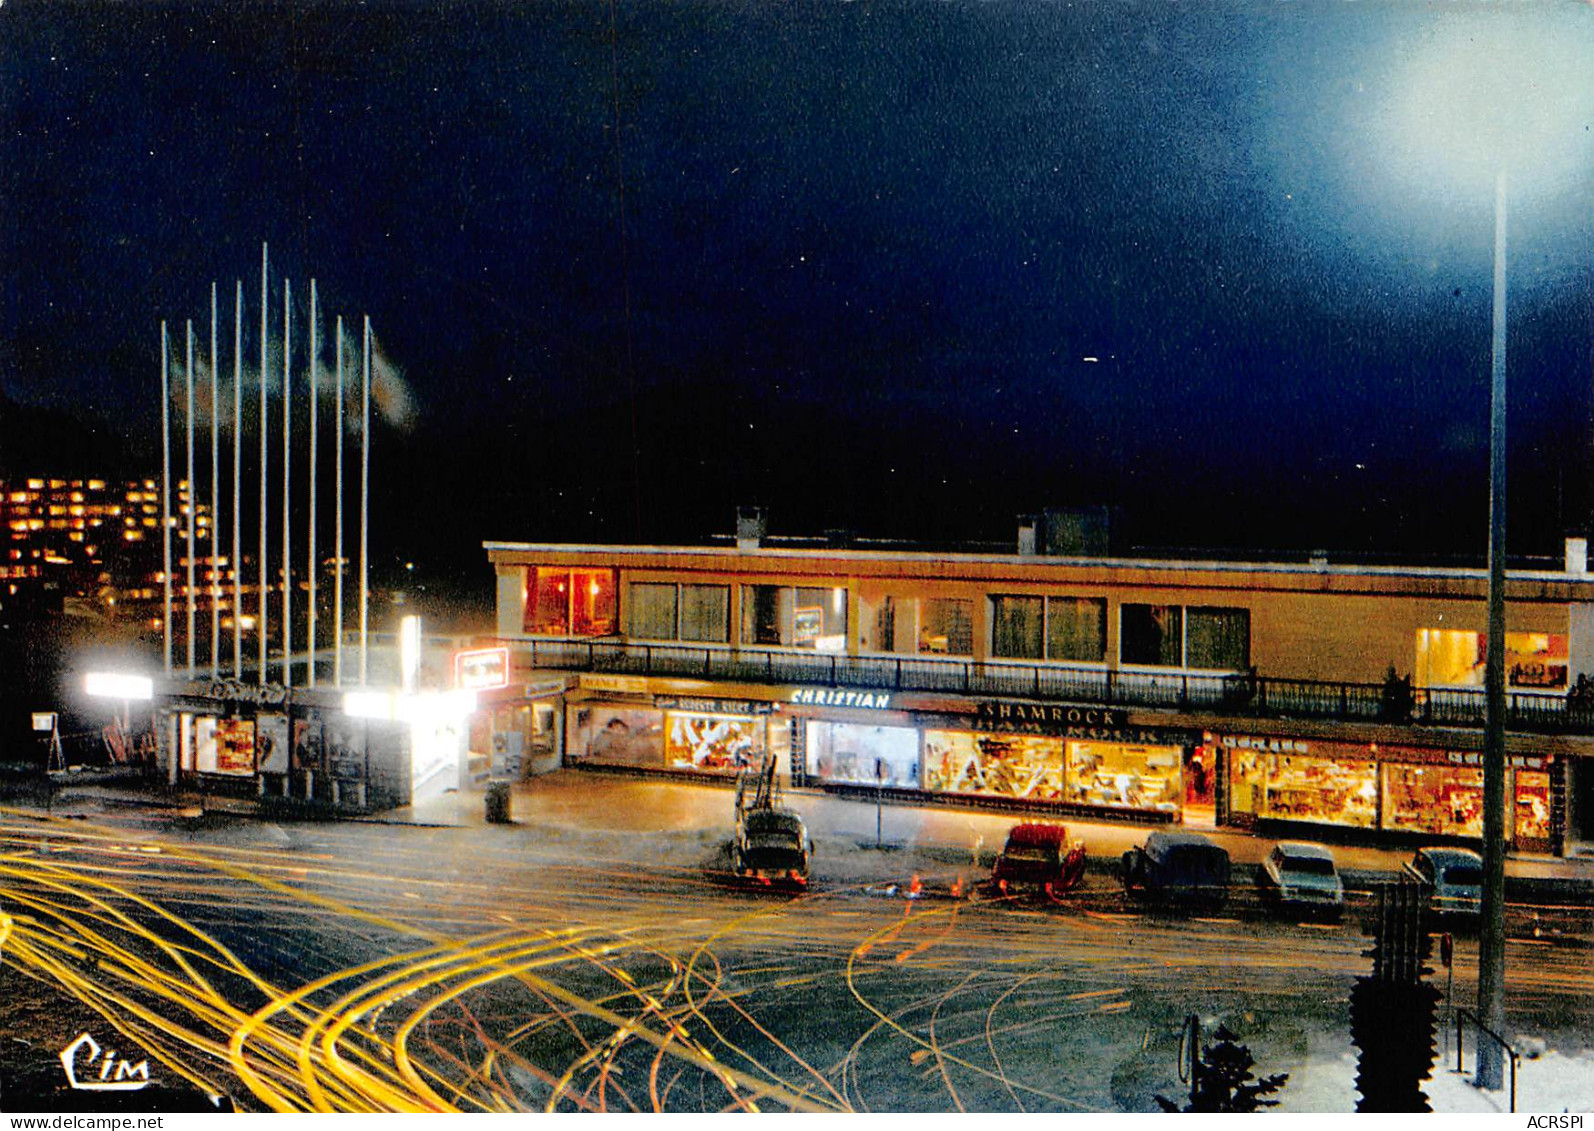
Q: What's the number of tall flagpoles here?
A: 9